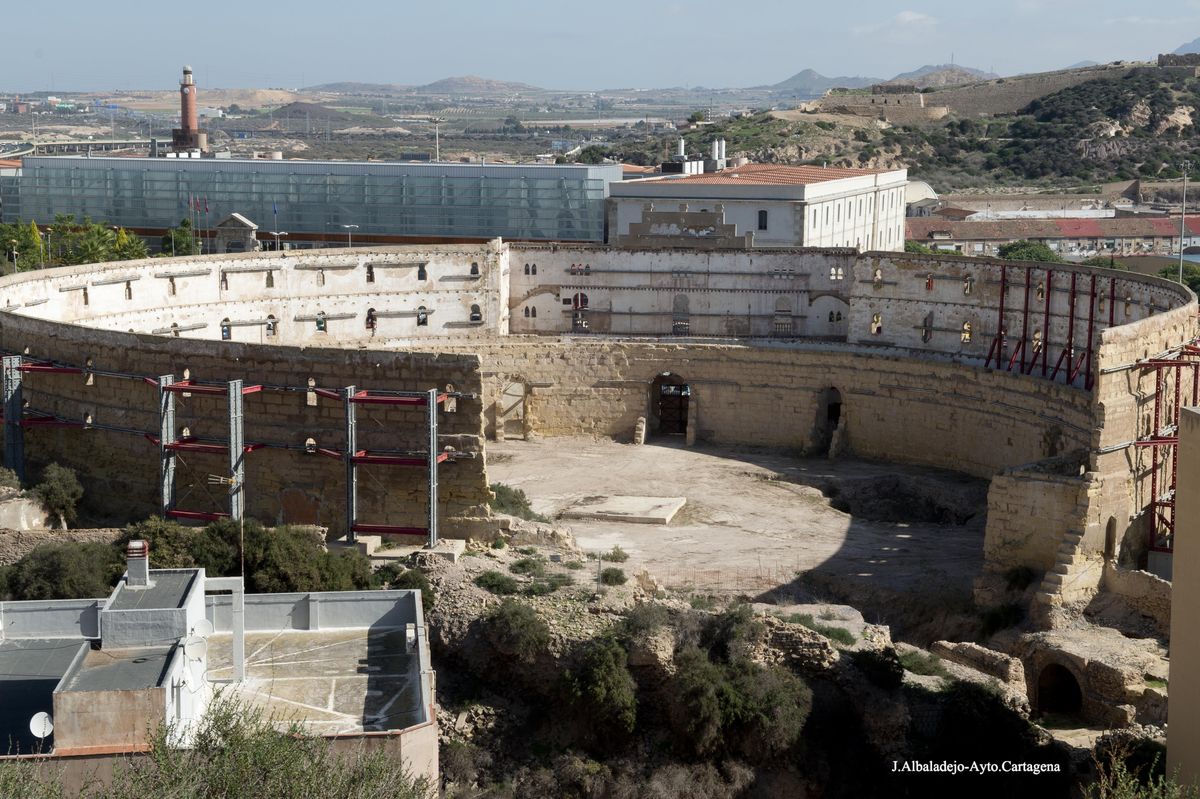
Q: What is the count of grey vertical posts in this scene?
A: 5